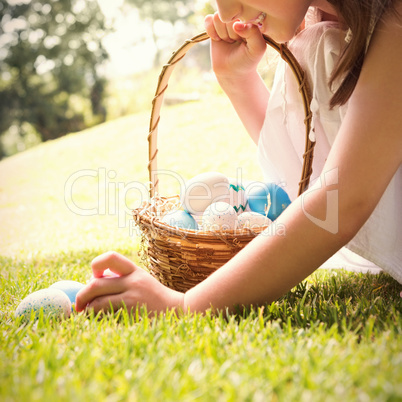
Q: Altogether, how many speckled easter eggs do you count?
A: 3